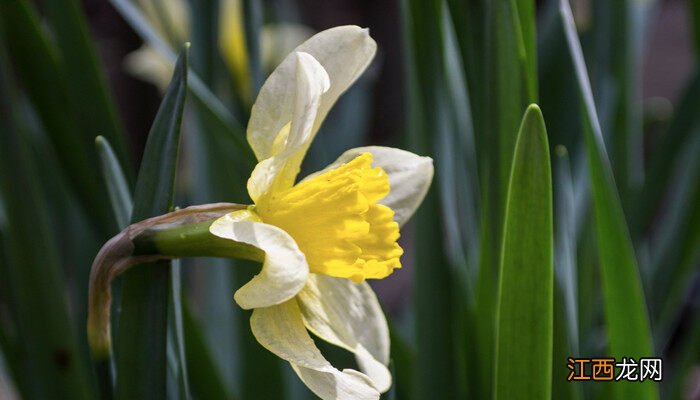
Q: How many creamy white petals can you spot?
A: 6